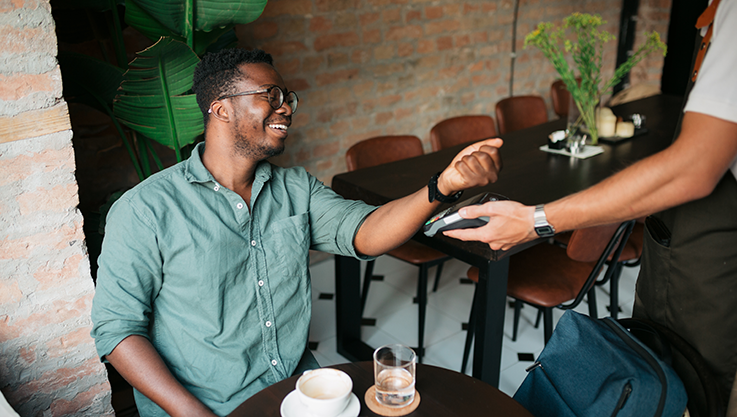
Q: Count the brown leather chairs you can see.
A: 6